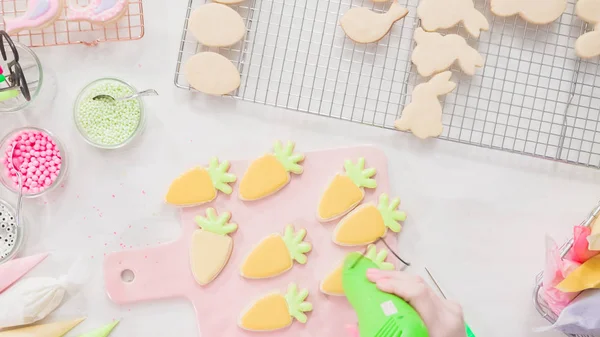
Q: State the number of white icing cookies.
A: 1